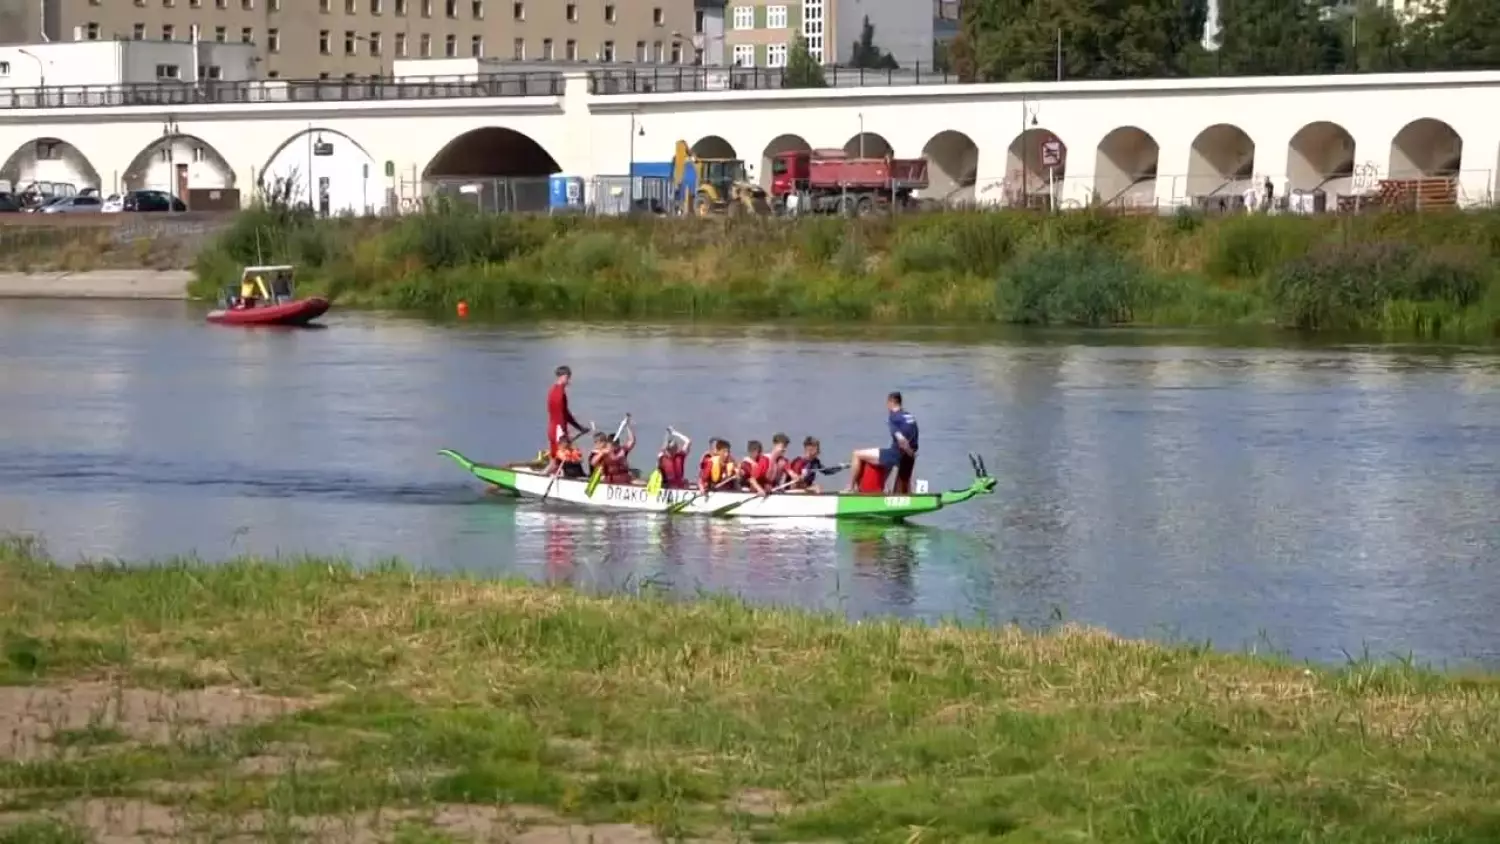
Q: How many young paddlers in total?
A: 9